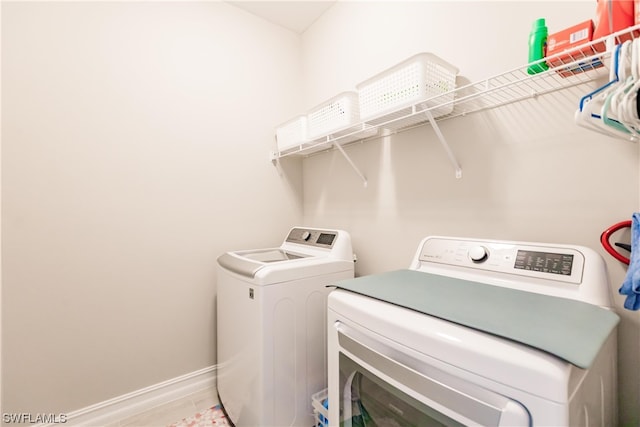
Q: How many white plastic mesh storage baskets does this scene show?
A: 3